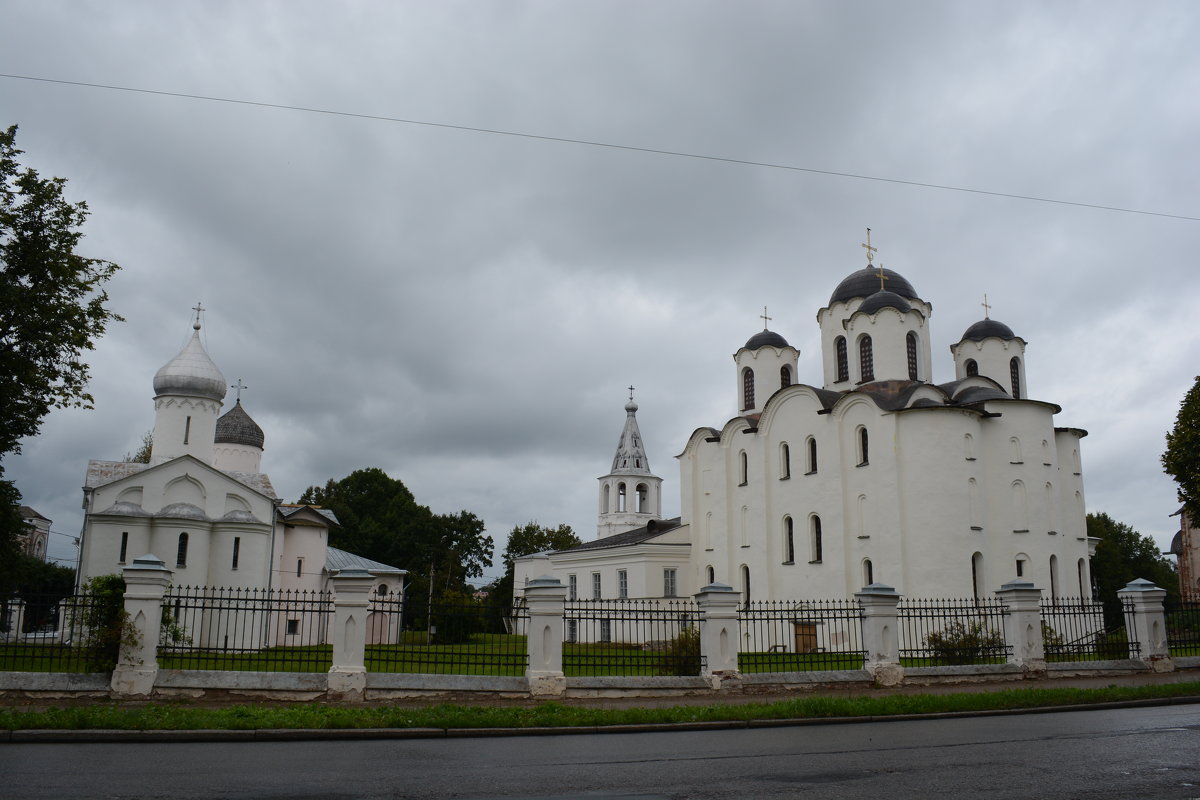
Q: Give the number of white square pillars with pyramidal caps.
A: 7